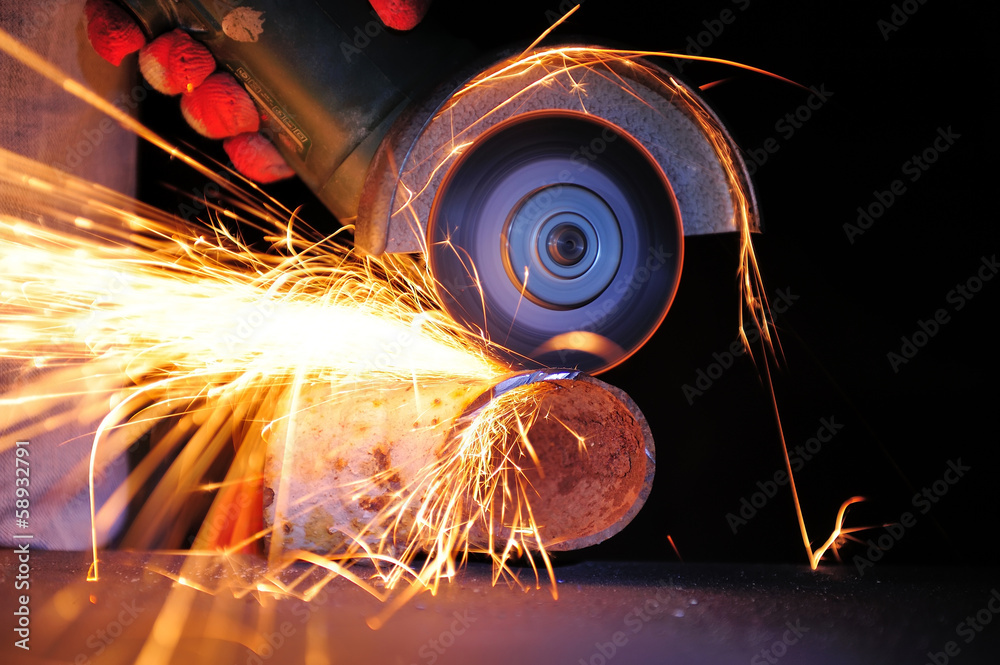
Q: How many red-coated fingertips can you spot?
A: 5